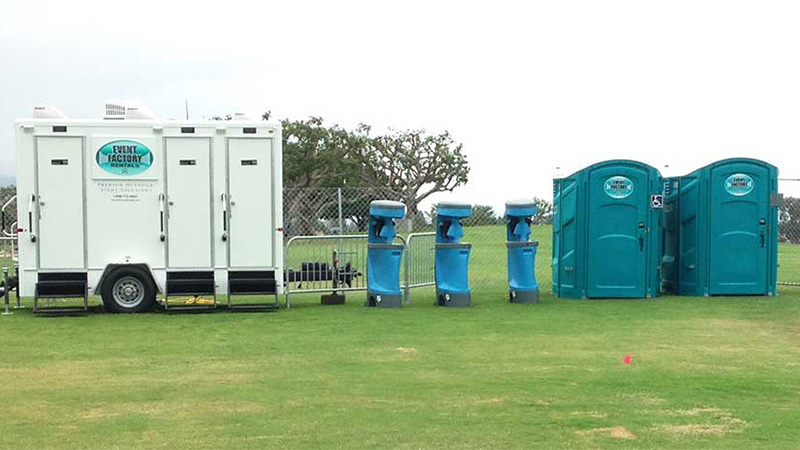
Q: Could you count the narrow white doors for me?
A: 3